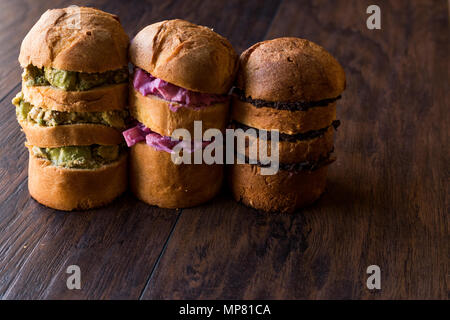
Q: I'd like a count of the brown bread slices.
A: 11